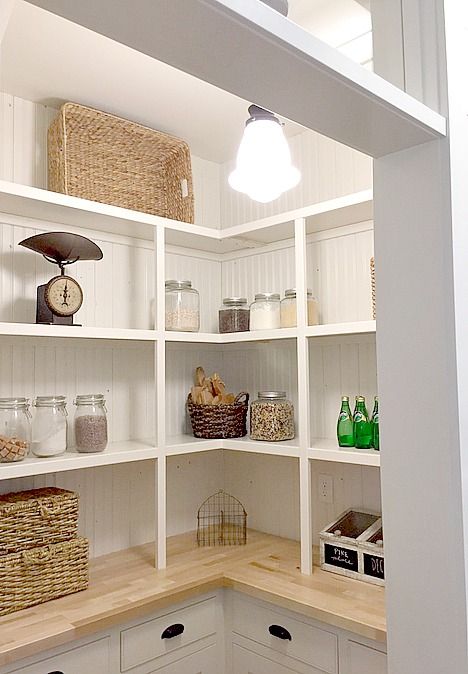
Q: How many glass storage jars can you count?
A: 8